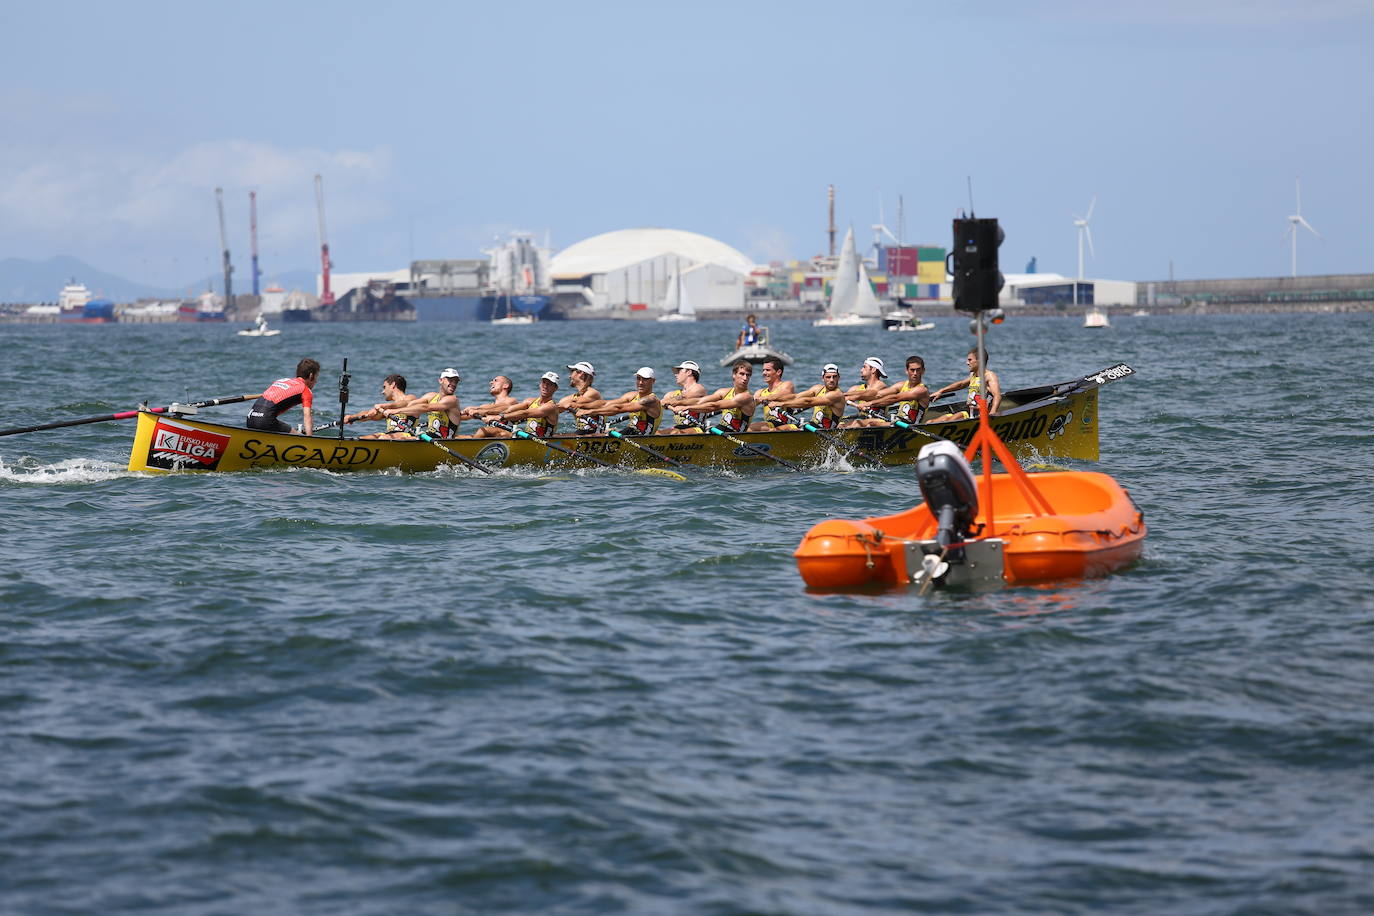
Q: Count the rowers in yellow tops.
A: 13